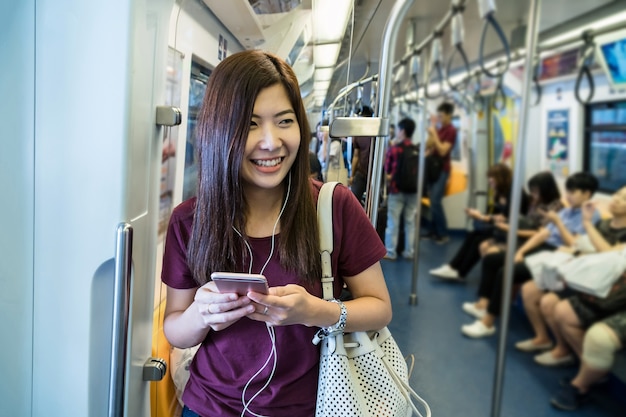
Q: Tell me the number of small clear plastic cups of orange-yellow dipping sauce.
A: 0